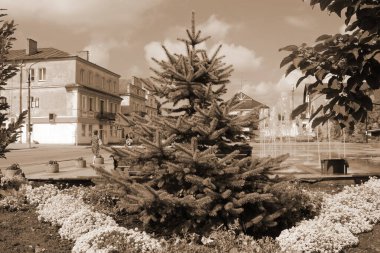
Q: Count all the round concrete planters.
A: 4